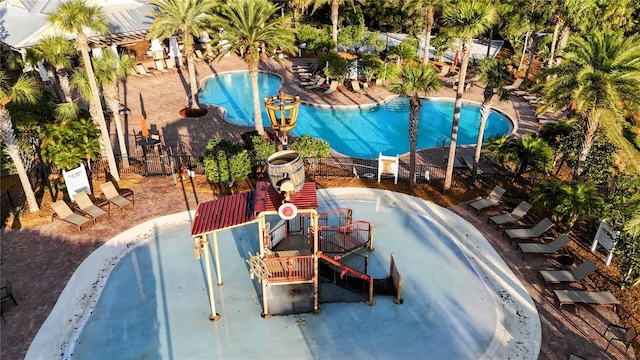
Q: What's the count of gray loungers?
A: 6